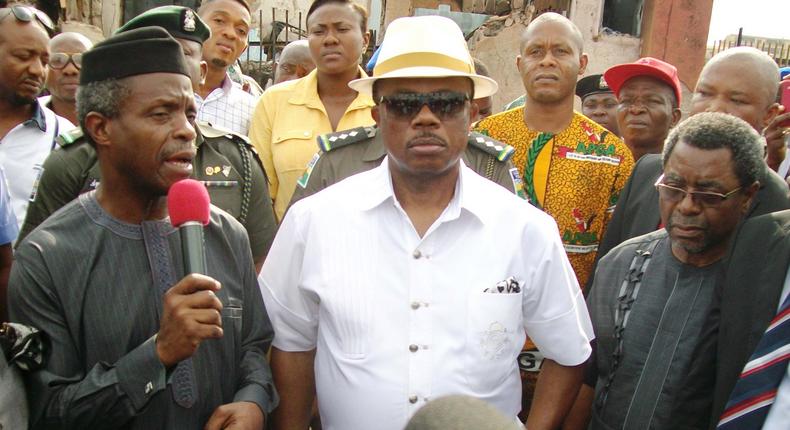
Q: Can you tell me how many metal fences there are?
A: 2